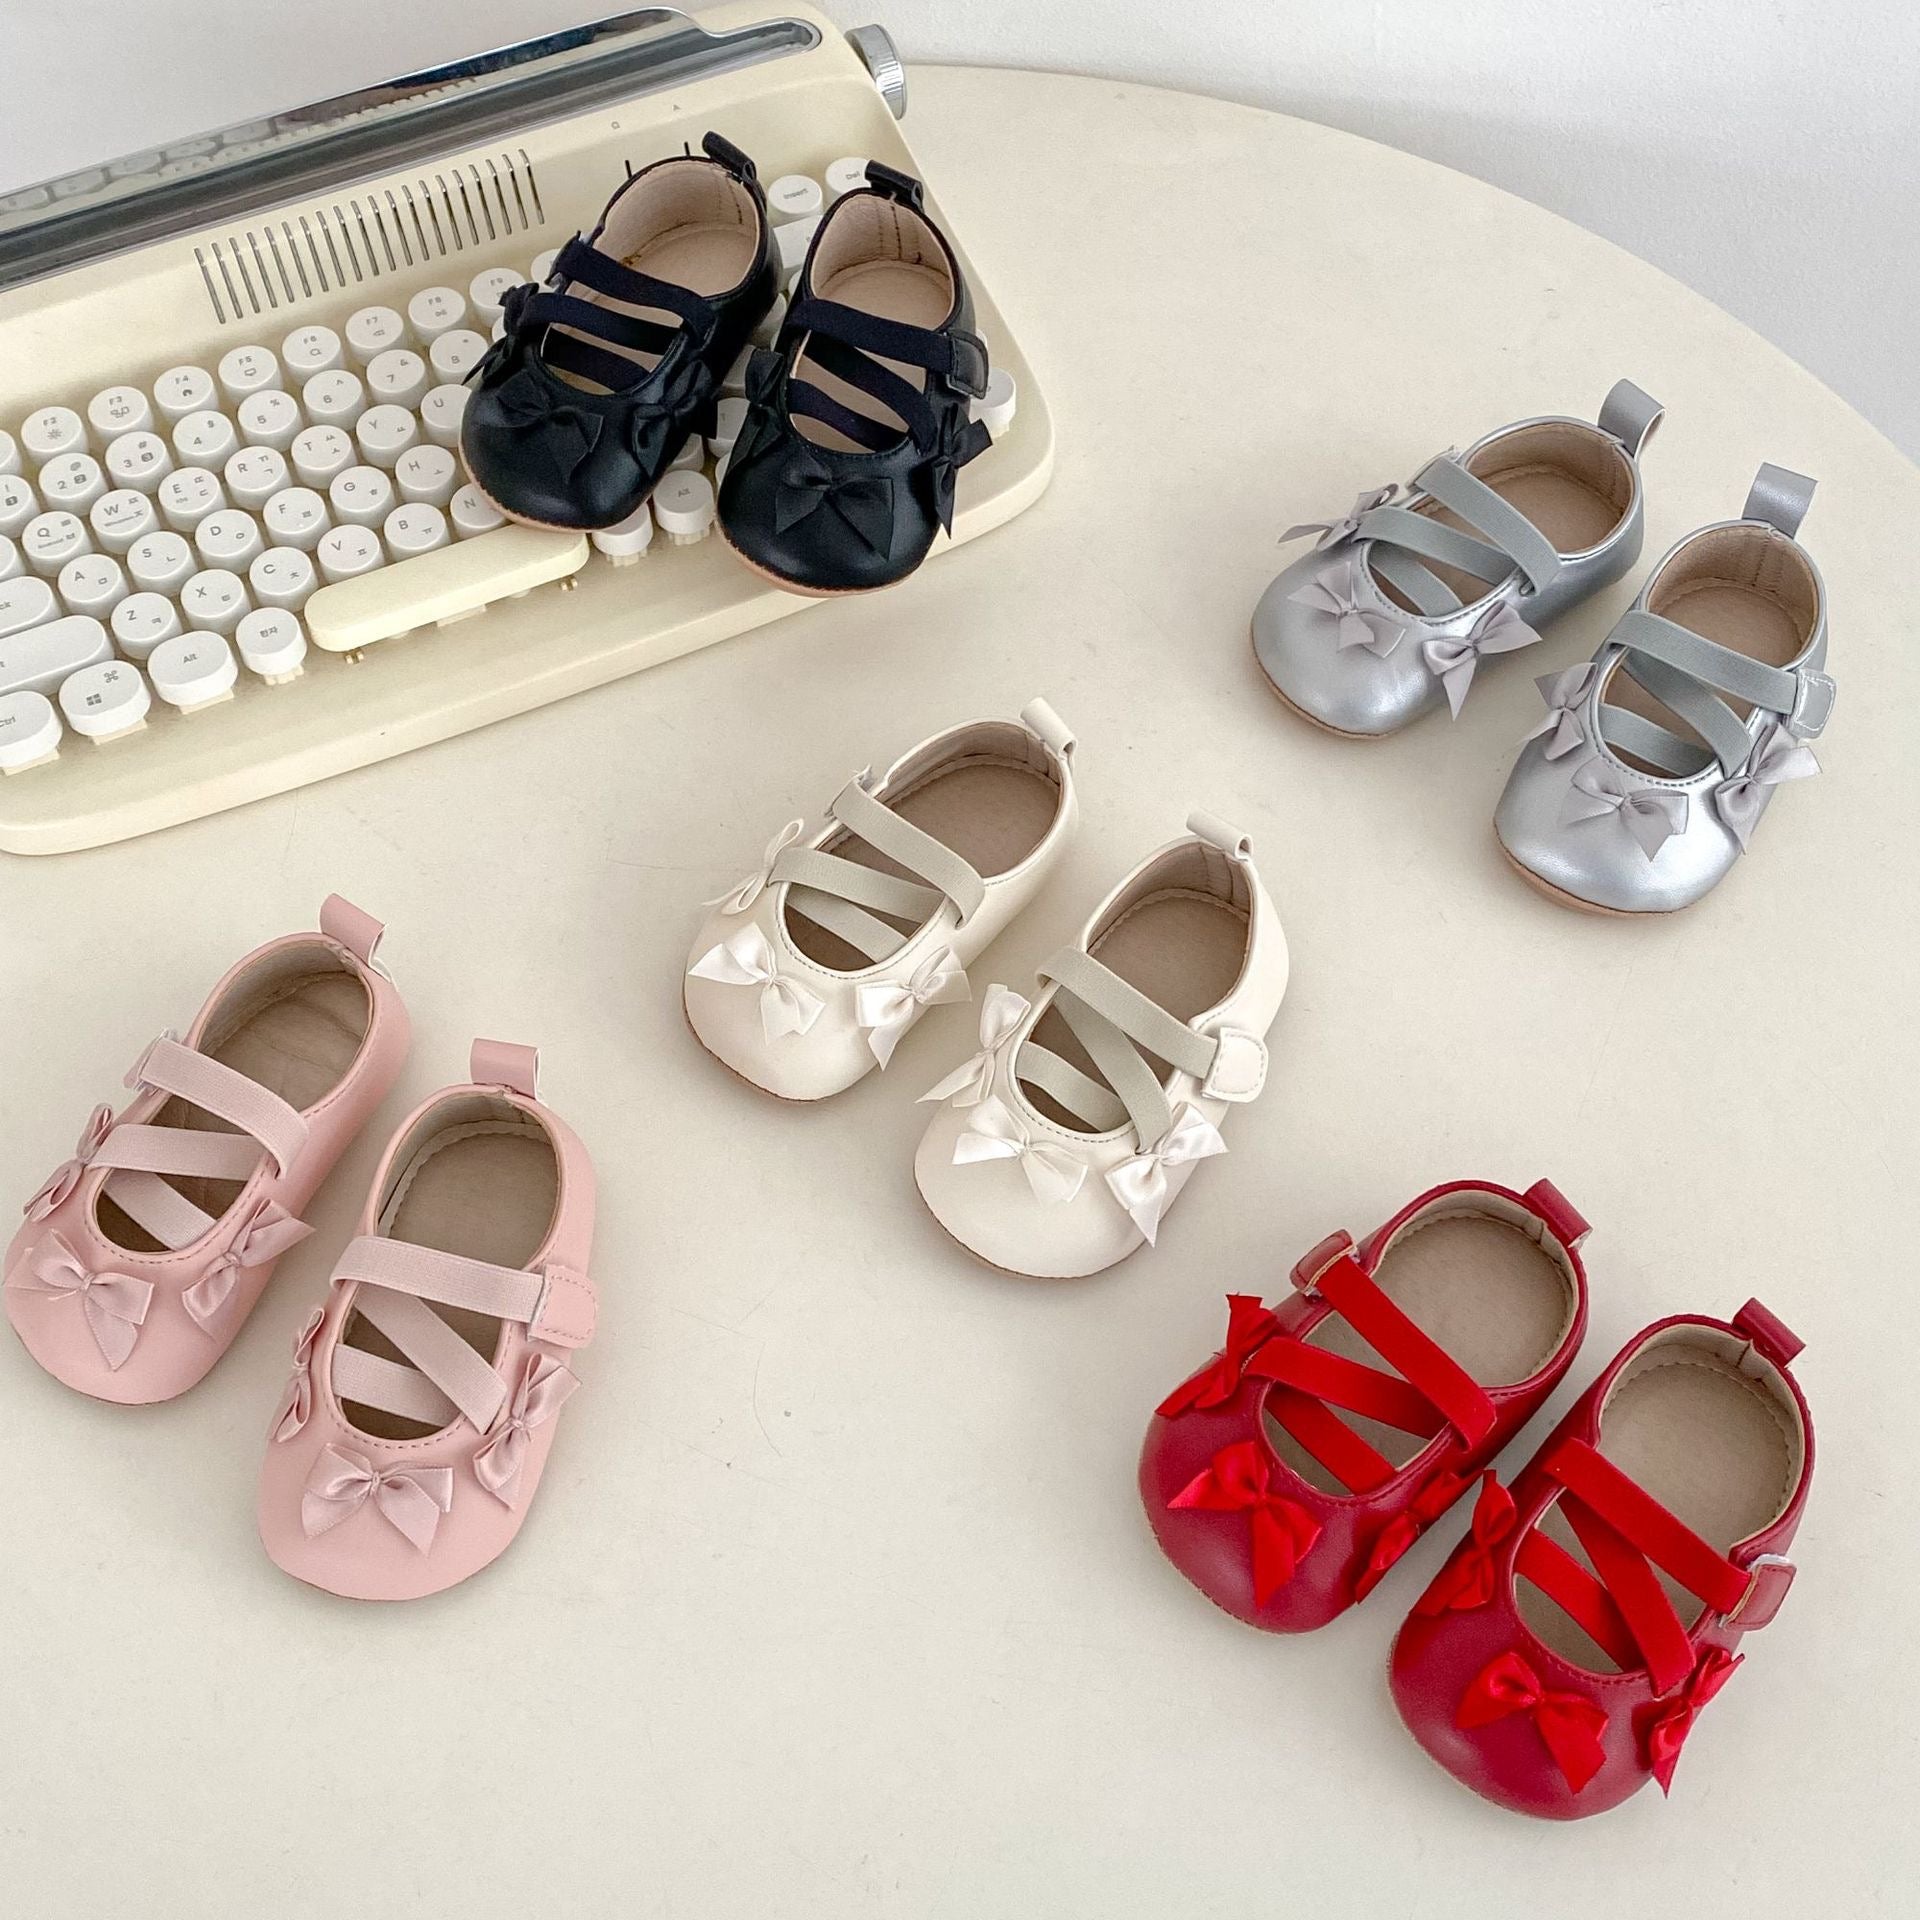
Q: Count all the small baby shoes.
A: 10